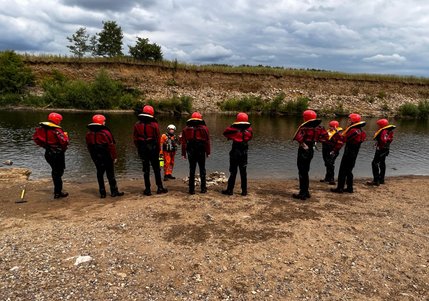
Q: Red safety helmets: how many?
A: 9